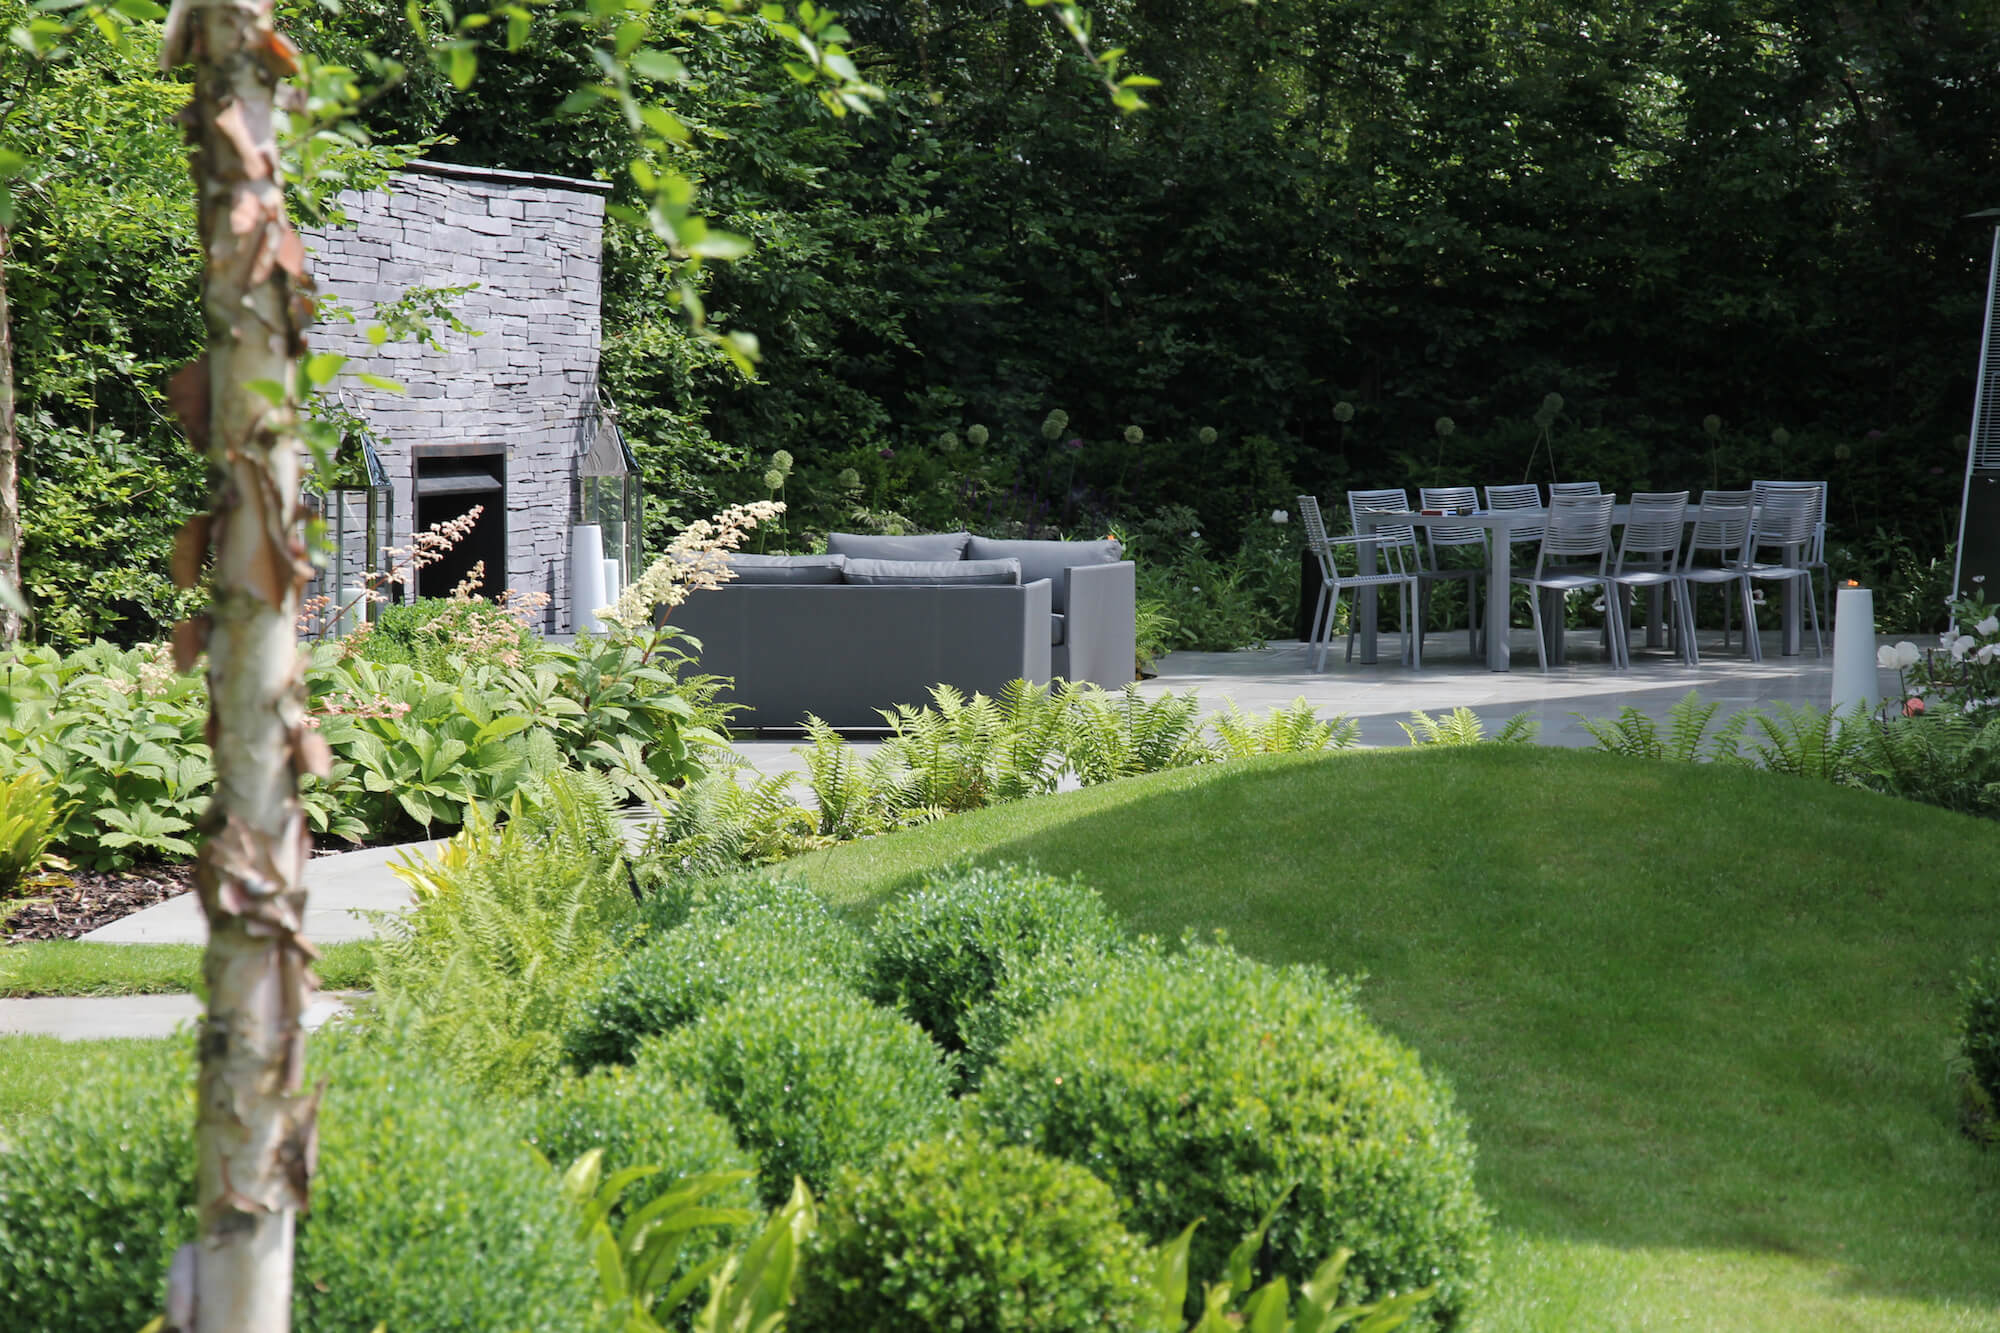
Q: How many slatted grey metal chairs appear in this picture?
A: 10